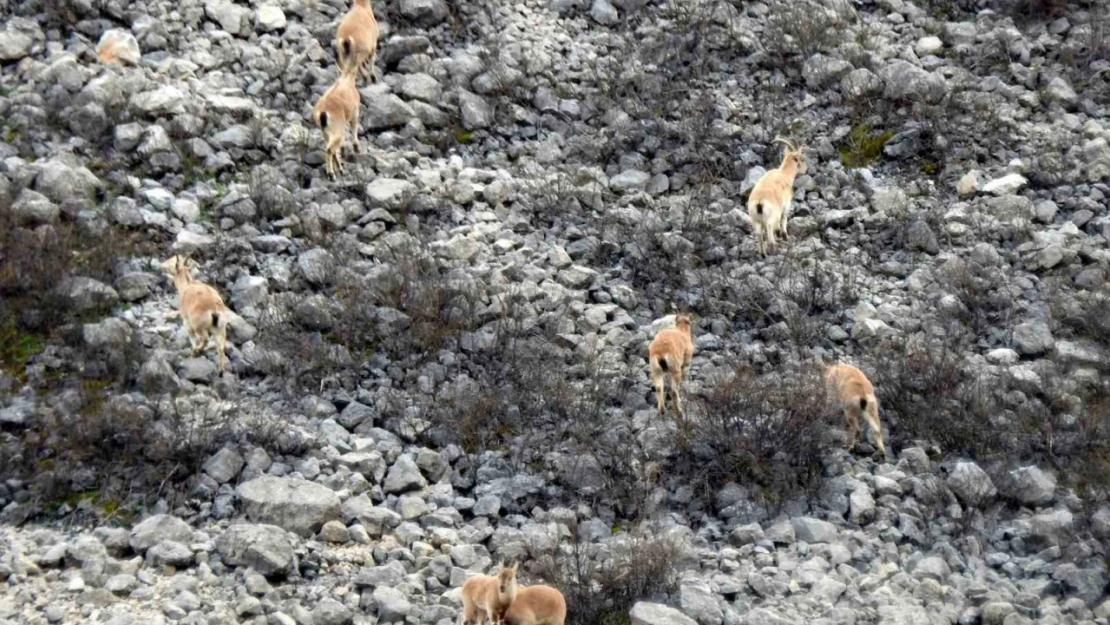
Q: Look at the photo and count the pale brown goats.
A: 8